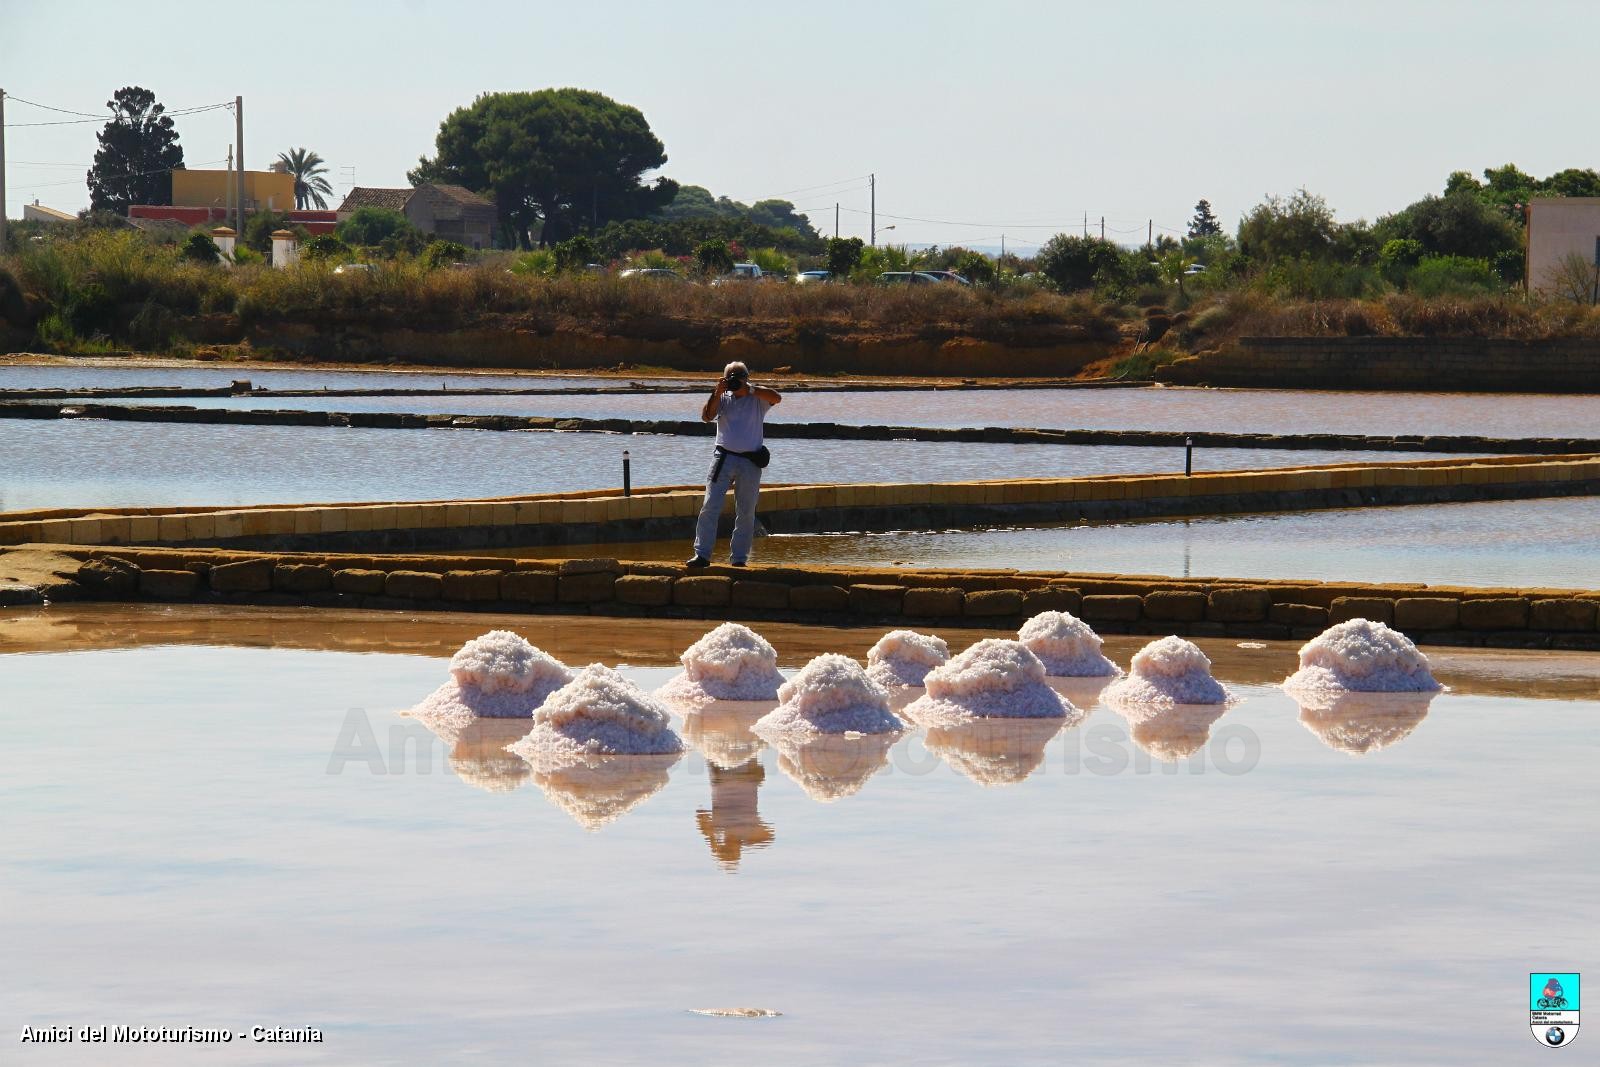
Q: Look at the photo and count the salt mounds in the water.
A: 9